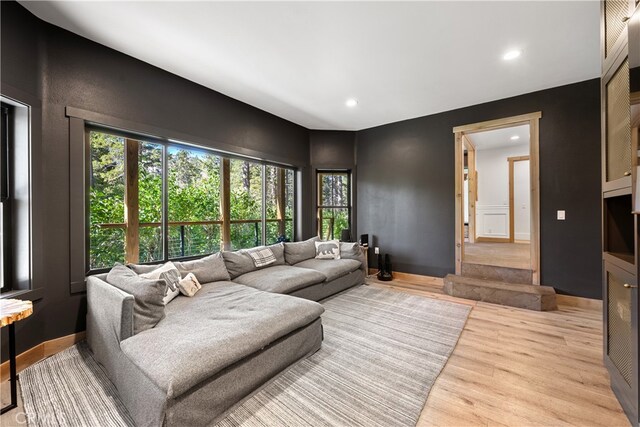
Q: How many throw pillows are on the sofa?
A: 3